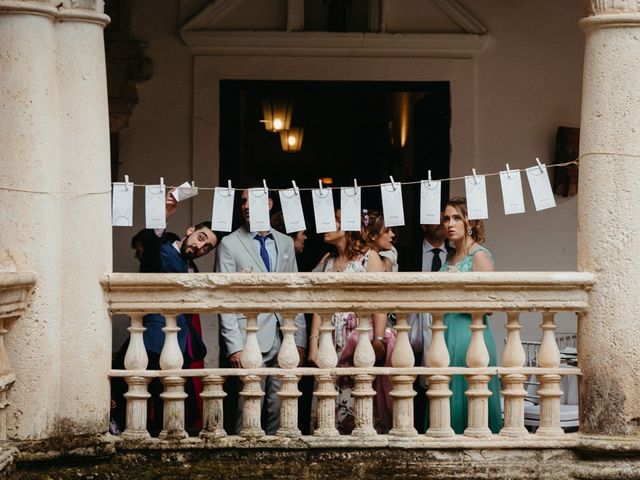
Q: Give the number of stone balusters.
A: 12